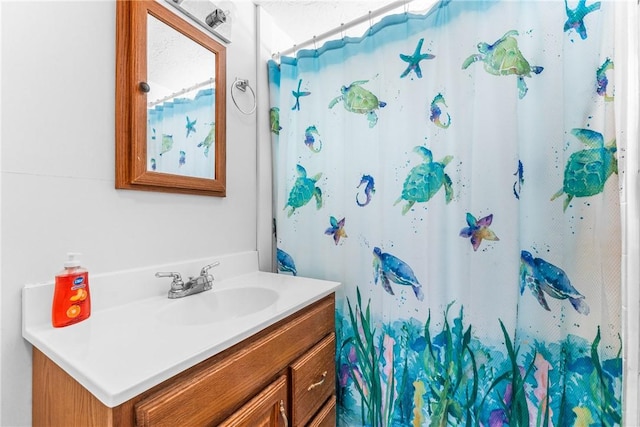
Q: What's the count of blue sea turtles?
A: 3